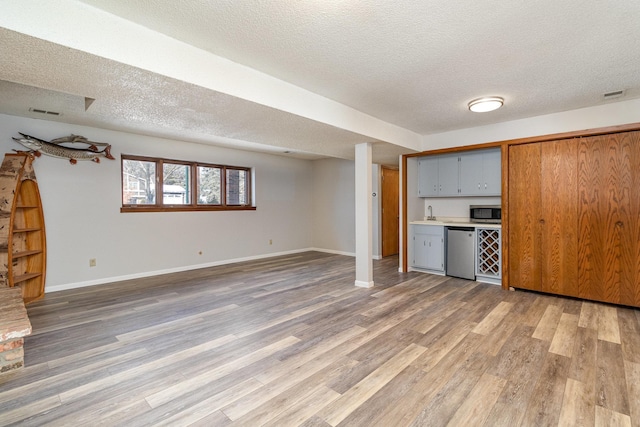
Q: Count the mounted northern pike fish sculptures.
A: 1